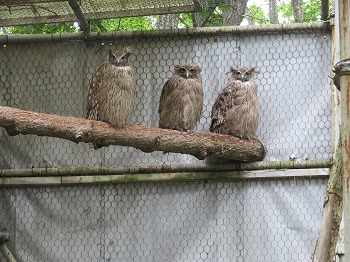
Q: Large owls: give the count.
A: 3